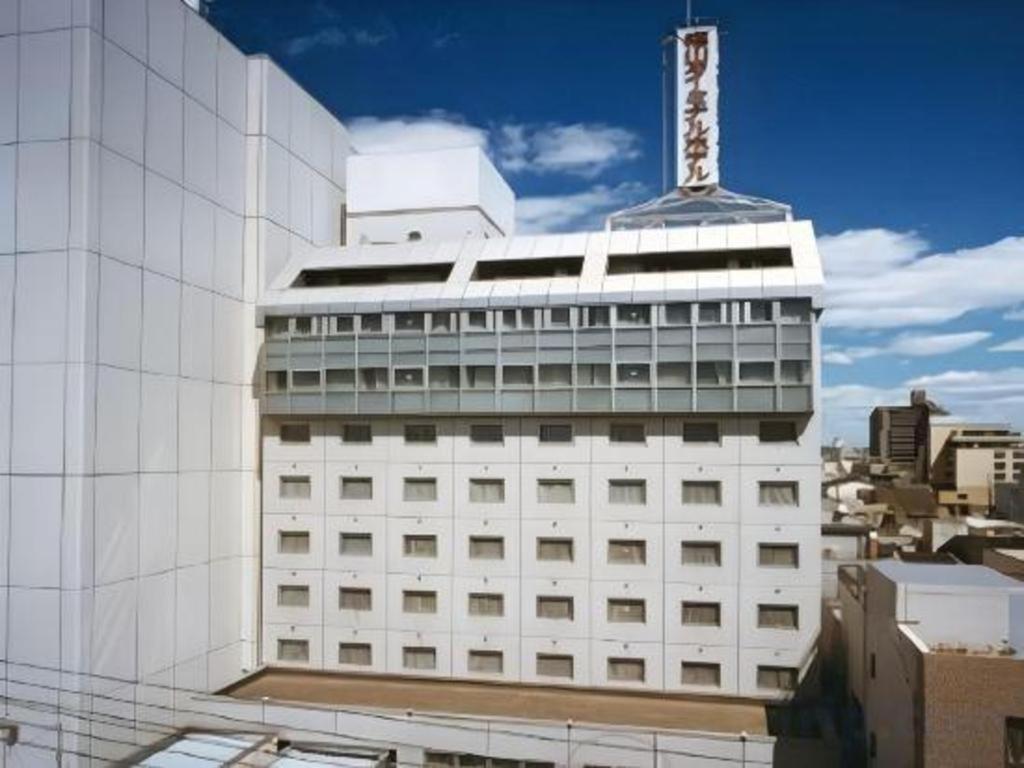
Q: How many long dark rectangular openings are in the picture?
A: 3